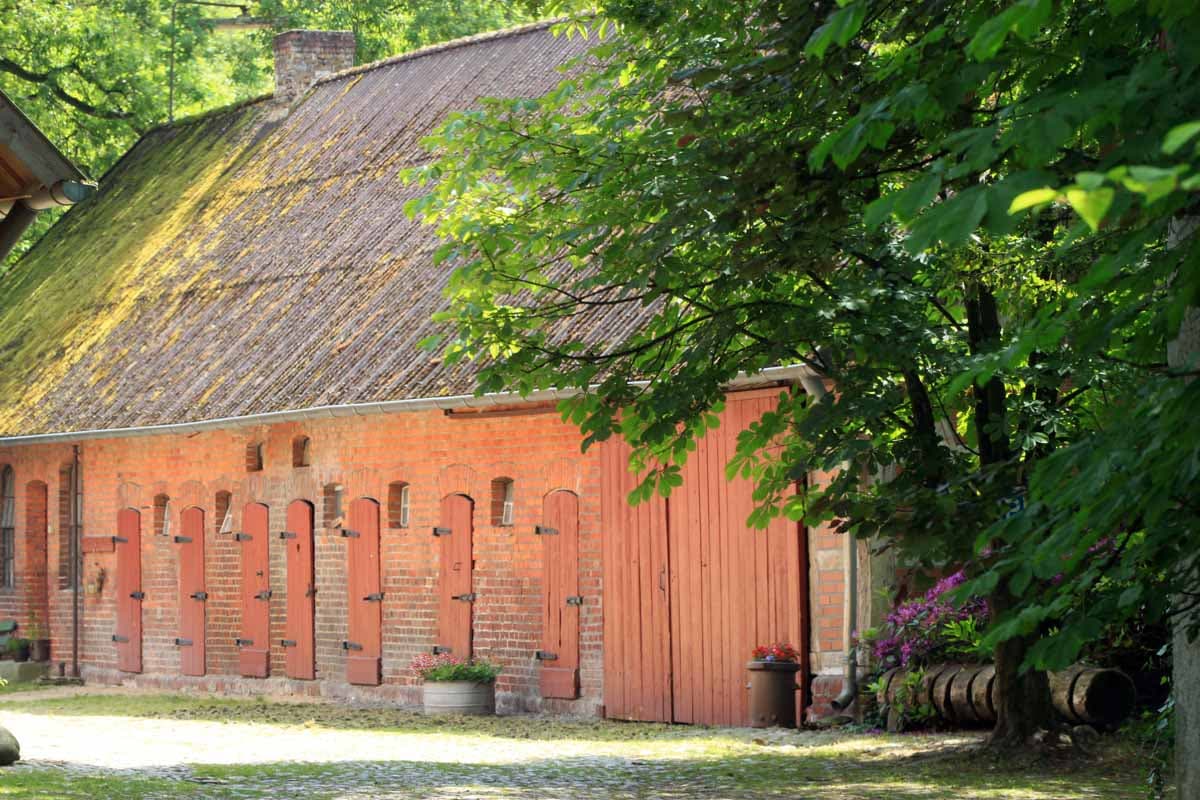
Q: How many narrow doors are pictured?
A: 7